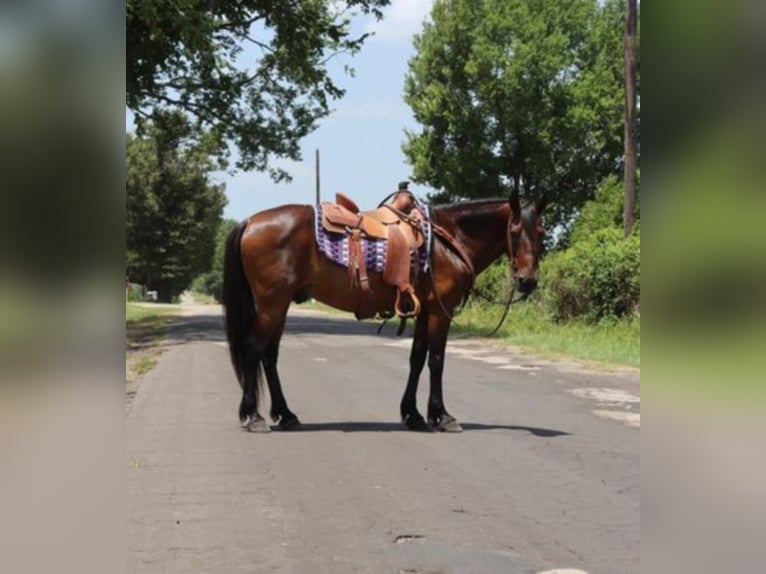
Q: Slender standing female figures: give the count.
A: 0